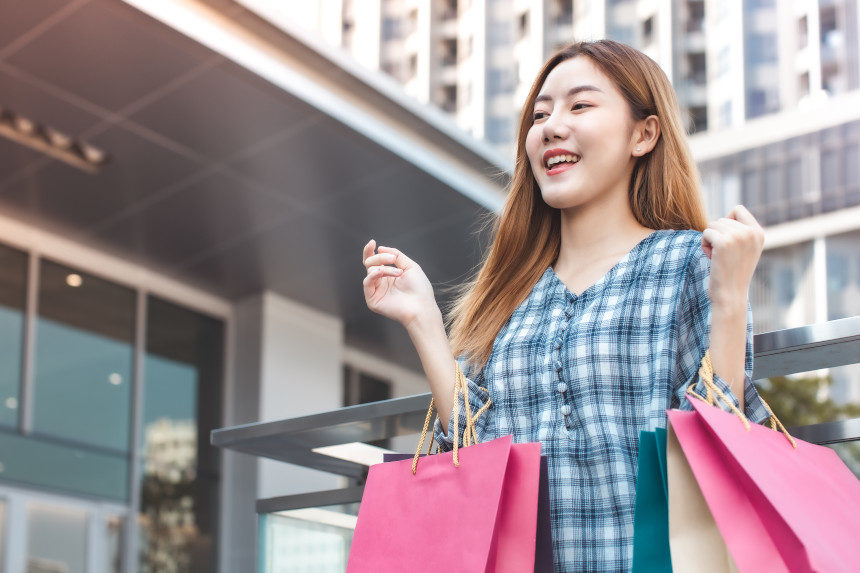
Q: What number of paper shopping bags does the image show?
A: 5